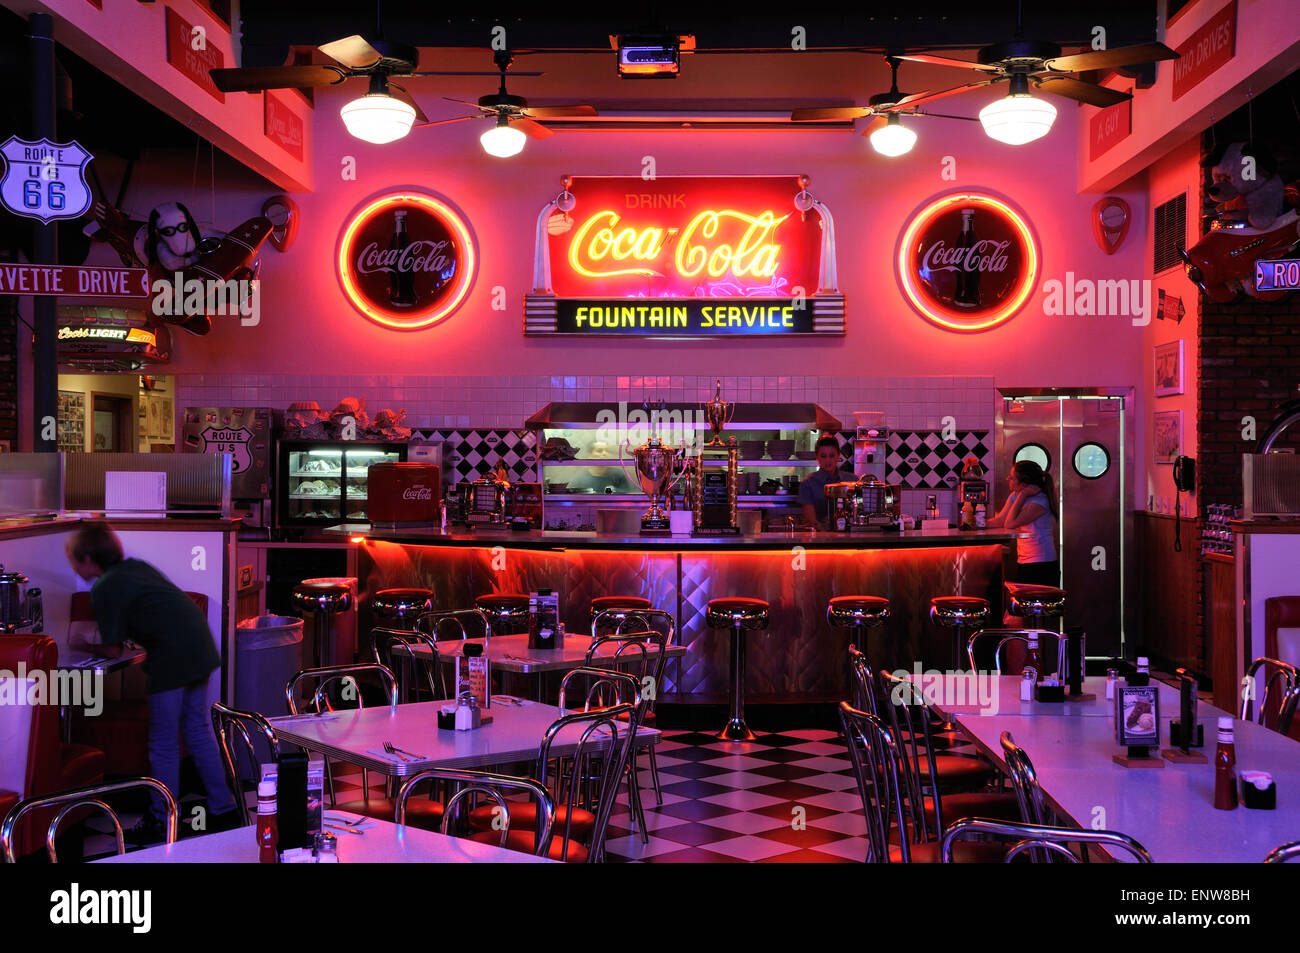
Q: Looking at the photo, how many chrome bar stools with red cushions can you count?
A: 8